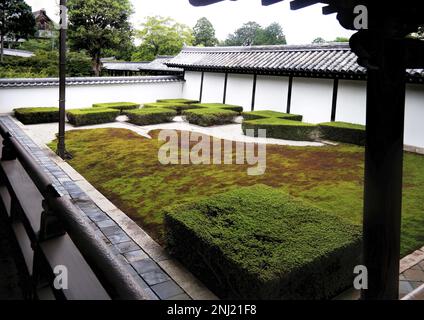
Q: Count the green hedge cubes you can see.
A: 12